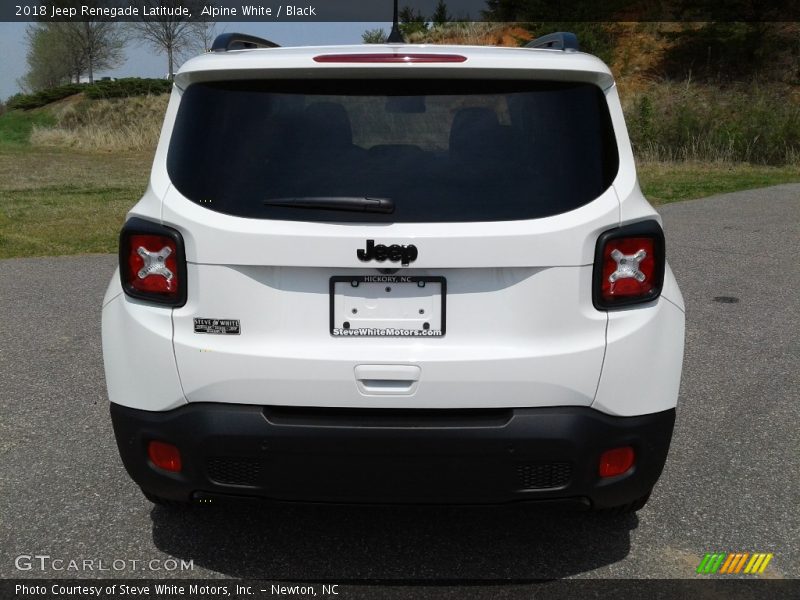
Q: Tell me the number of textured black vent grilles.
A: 2